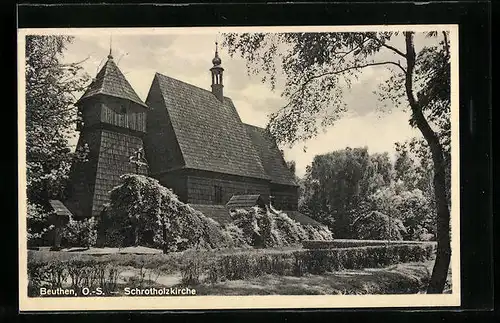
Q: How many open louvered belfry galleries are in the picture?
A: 1